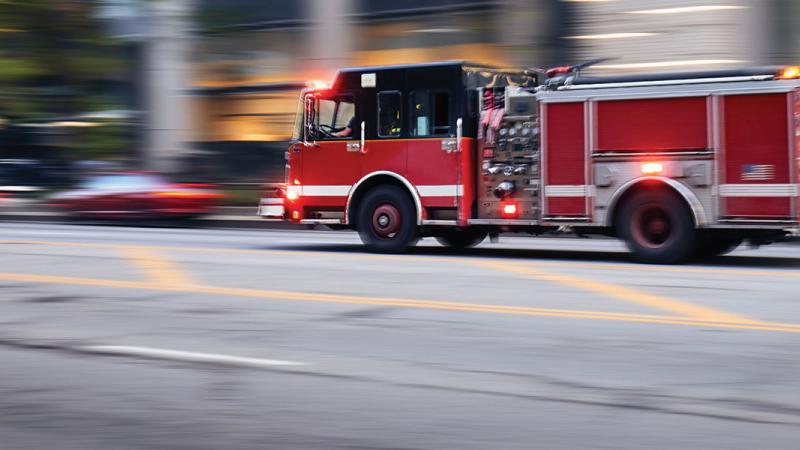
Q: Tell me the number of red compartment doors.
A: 3